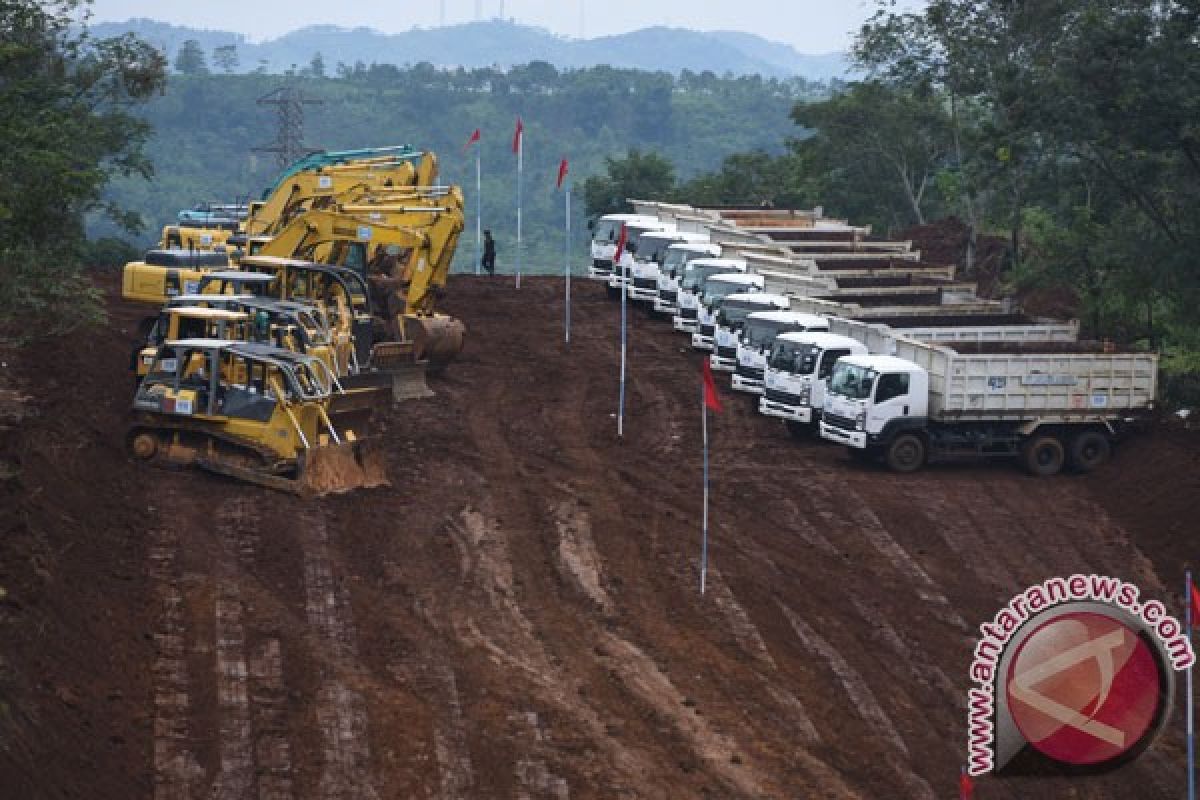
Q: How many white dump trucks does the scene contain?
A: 10